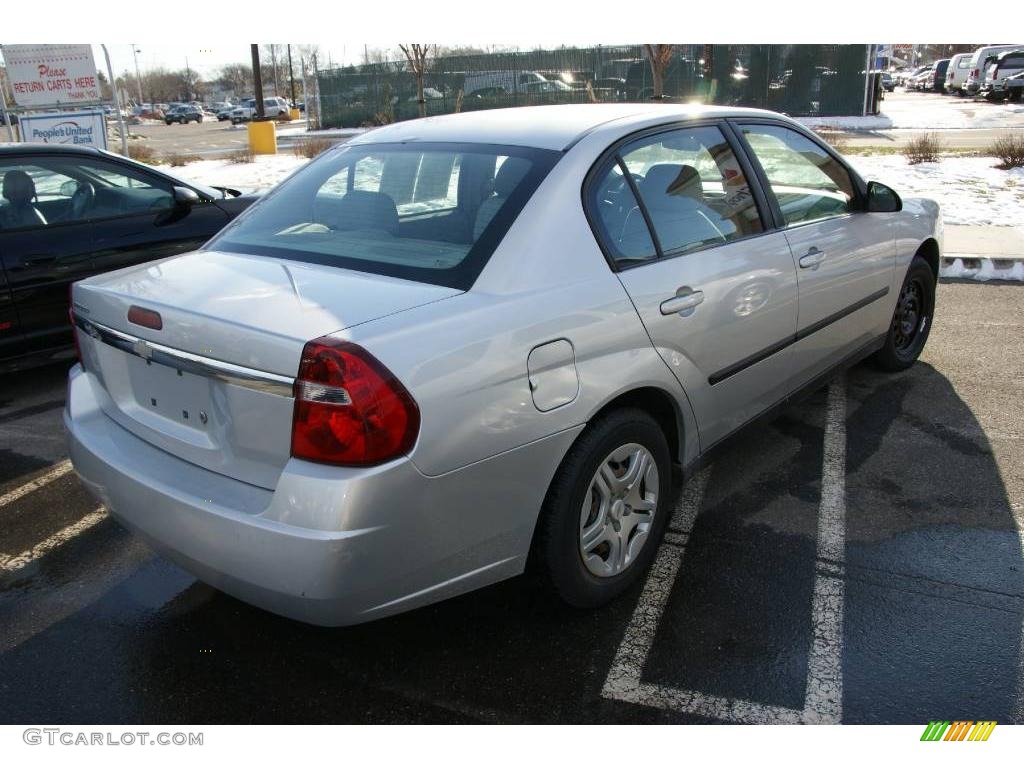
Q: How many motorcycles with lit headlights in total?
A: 0